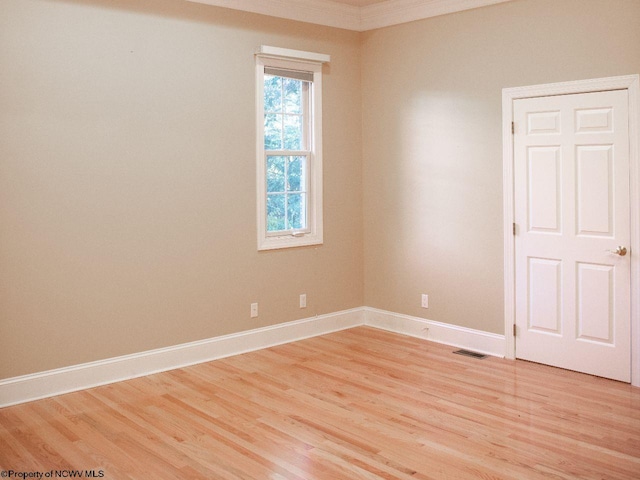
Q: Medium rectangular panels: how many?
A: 2